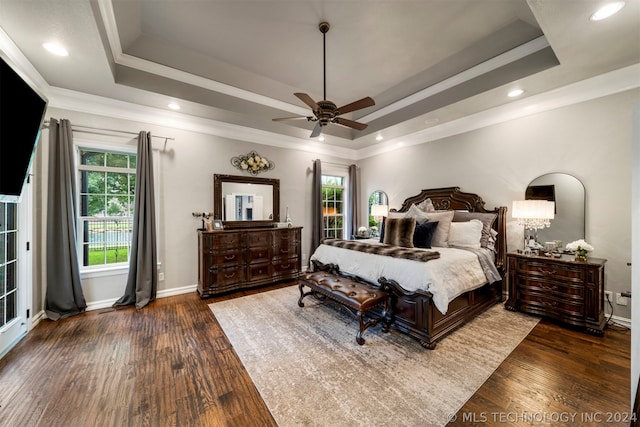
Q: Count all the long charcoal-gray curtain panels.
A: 4